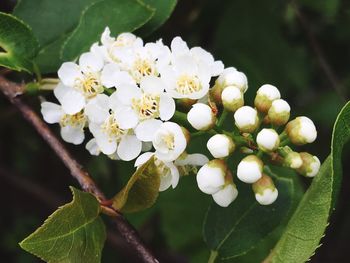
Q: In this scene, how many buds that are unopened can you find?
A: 15